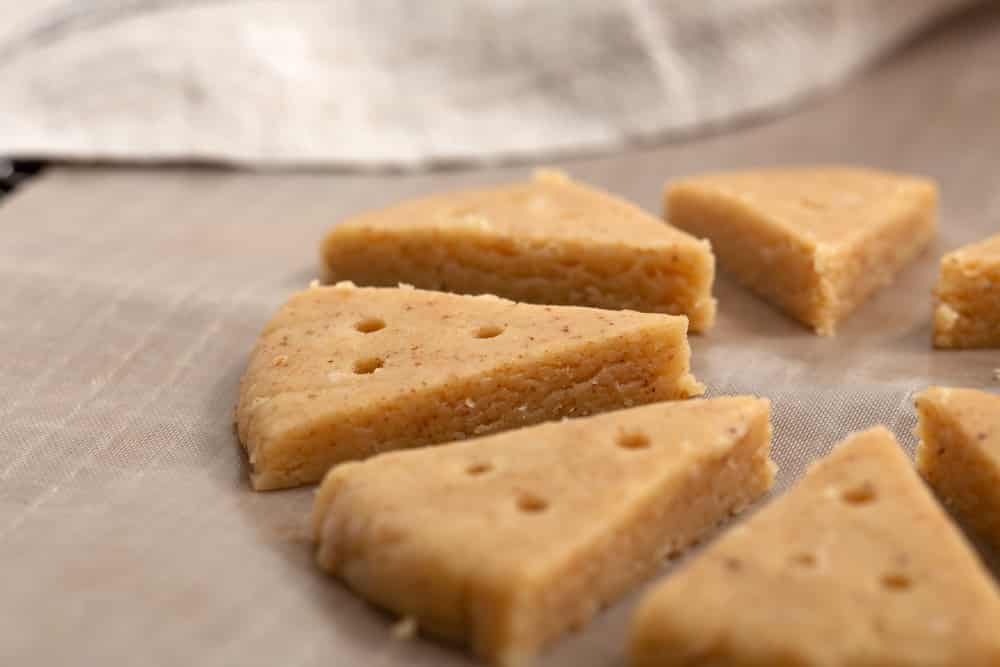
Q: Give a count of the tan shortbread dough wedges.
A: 7